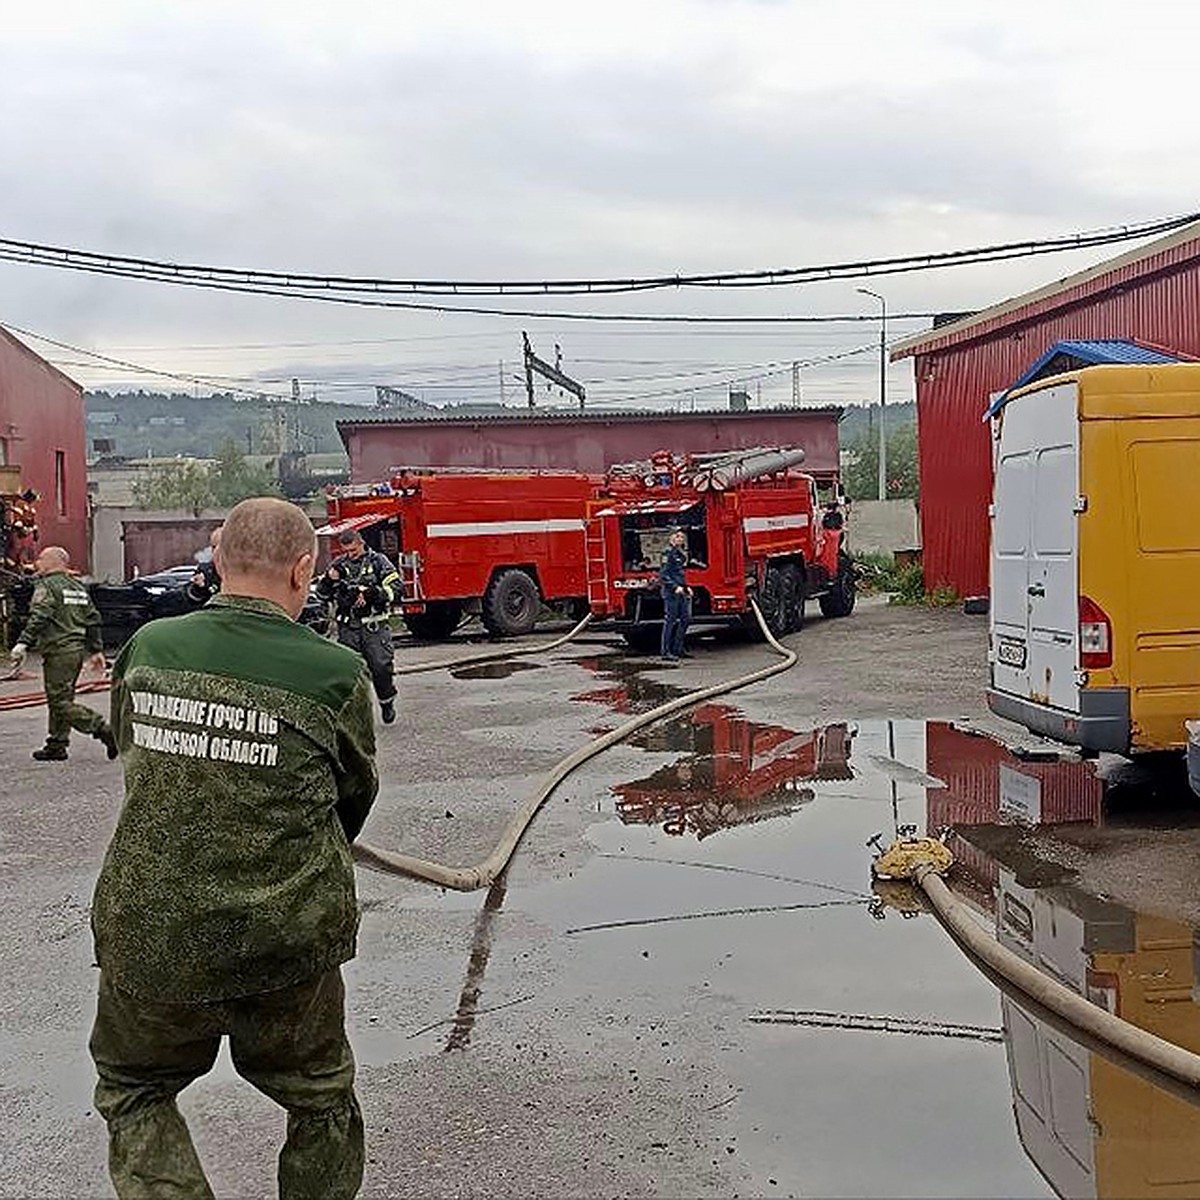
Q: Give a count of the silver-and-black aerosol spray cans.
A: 0